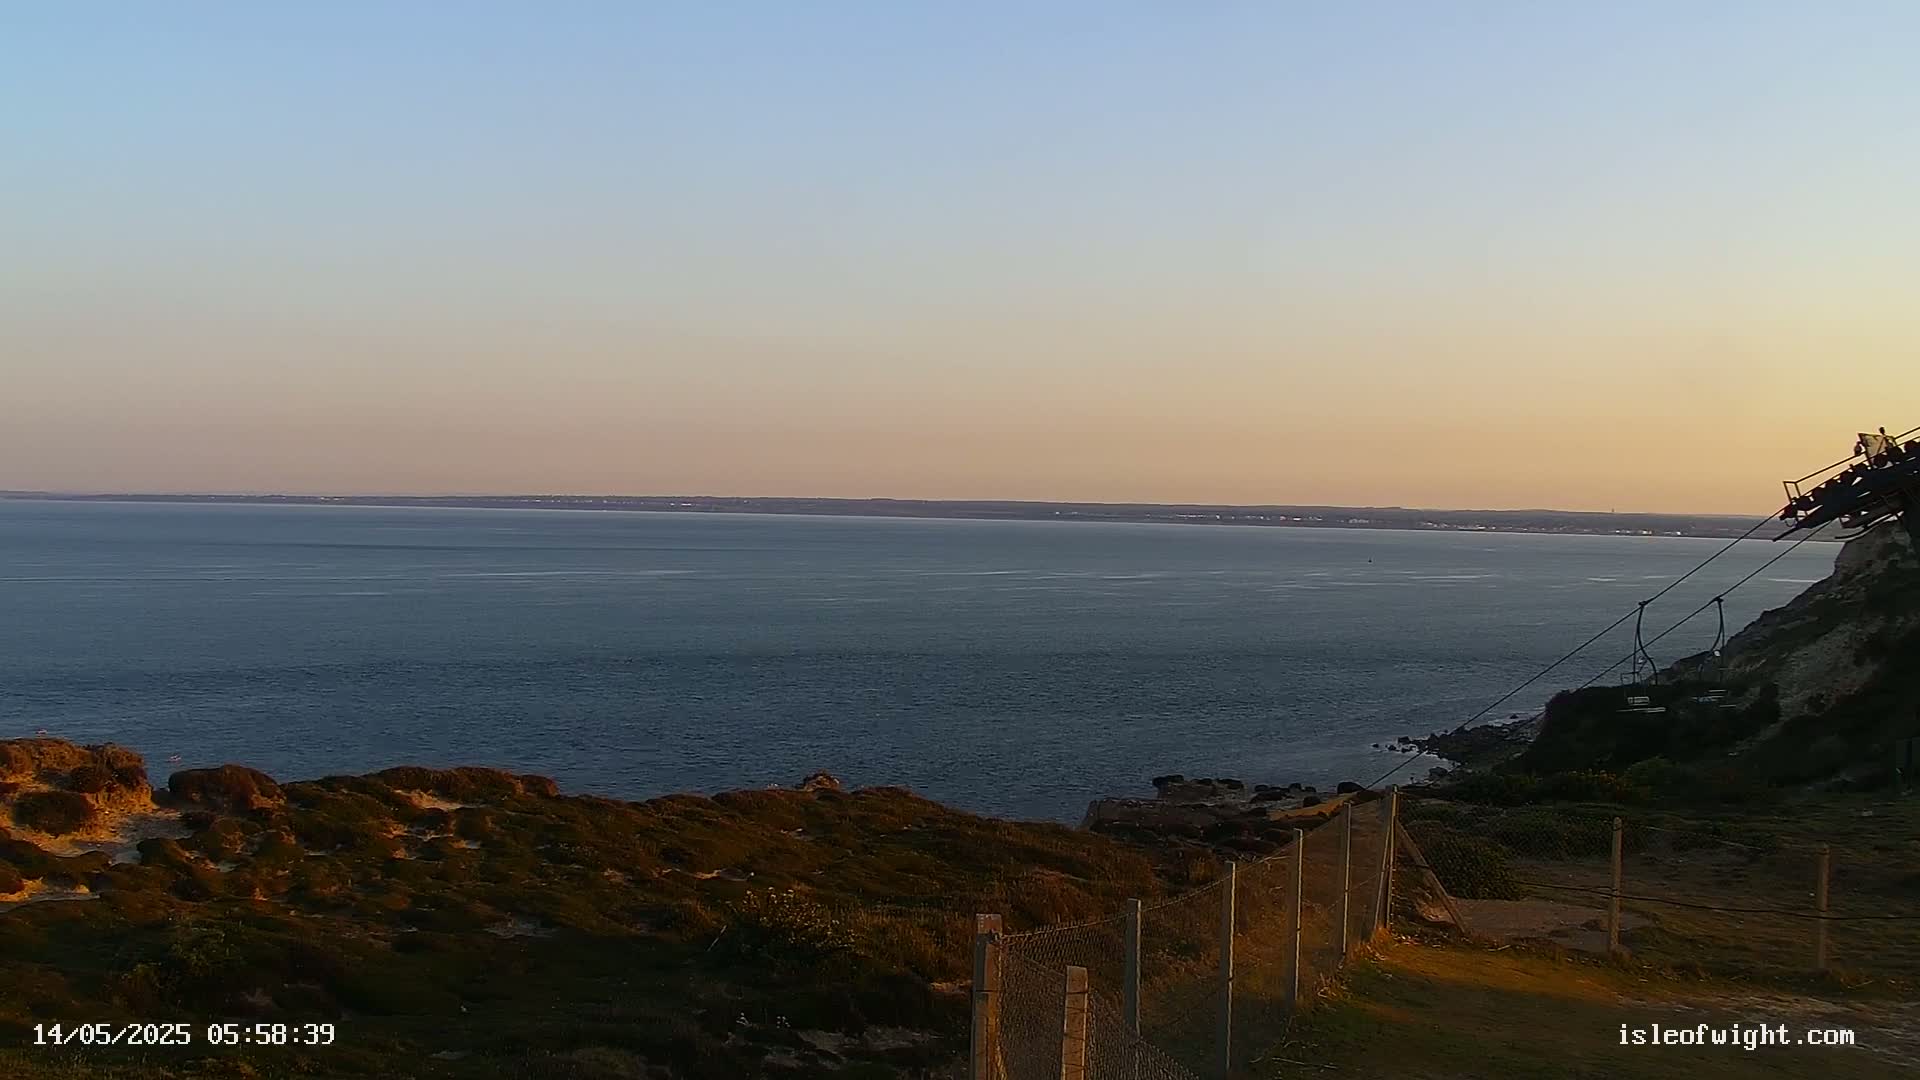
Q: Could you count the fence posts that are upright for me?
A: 9